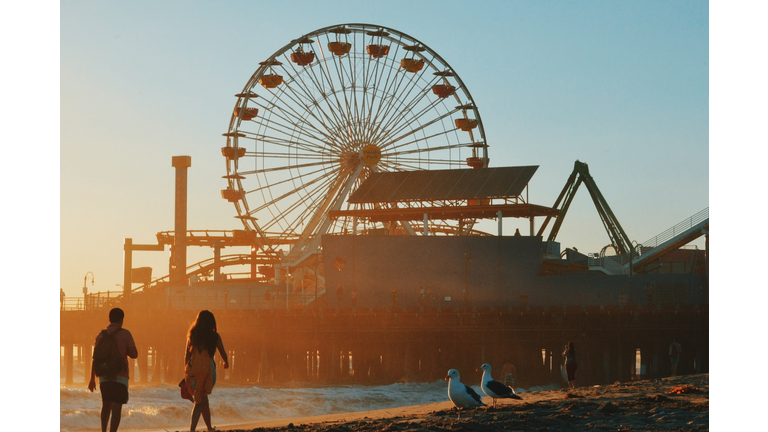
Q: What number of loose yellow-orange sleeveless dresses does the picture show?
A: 1